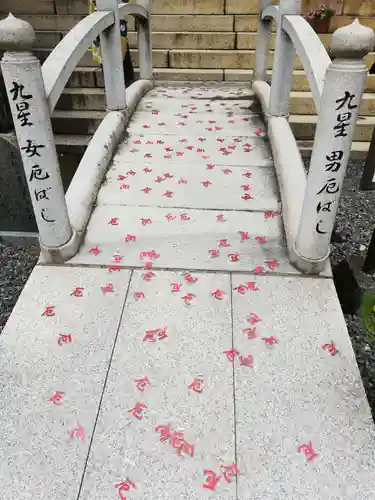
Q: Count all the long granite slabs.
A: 3